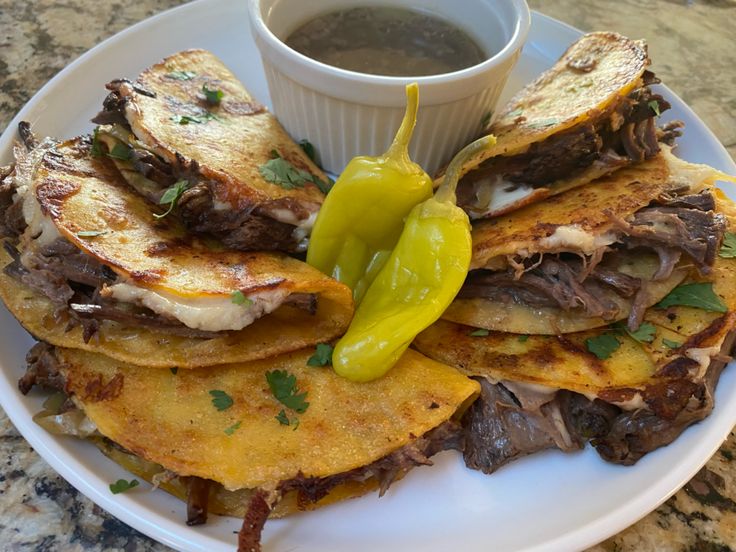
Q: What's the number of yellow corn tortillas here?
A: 6